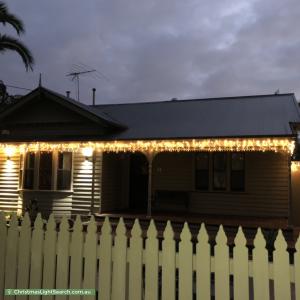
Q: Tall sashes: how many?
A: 6